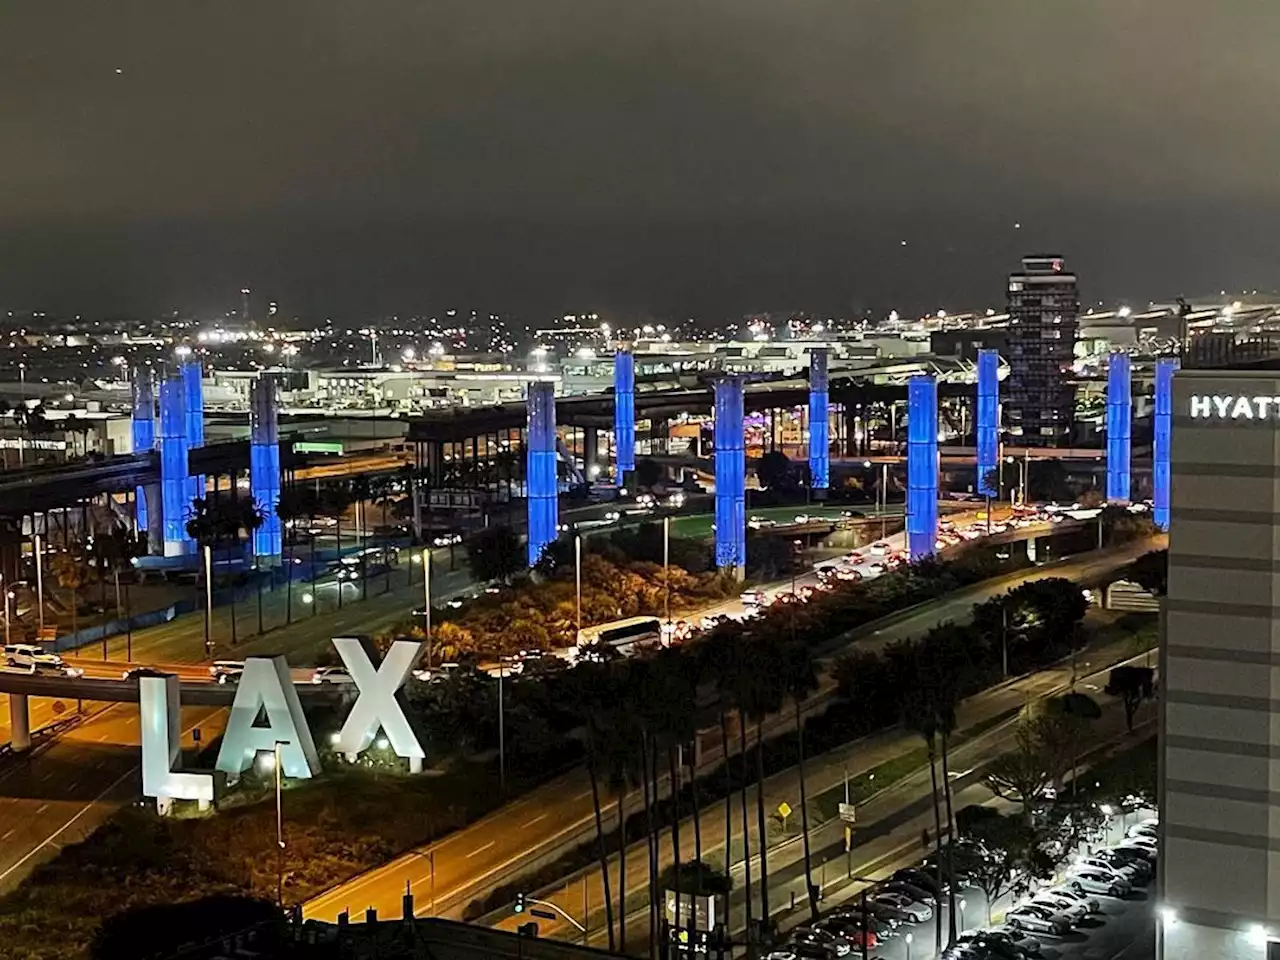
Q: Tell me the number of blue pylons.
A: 12